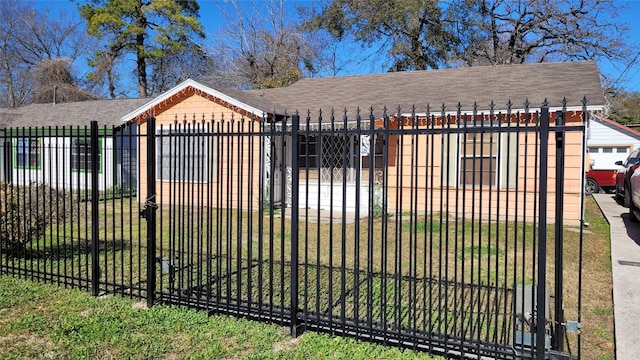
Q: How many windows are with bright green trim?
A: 2